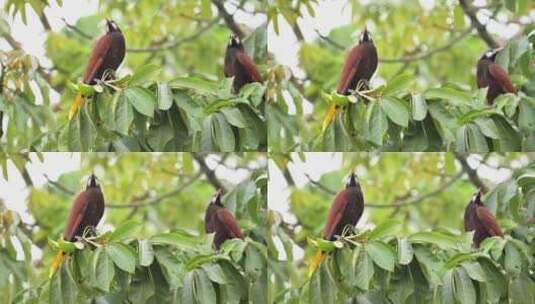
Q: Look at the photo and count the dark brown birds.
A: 8